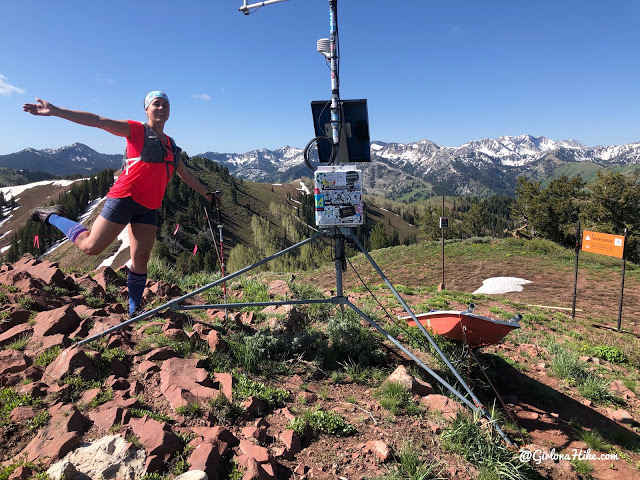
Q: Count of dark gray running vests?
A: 1